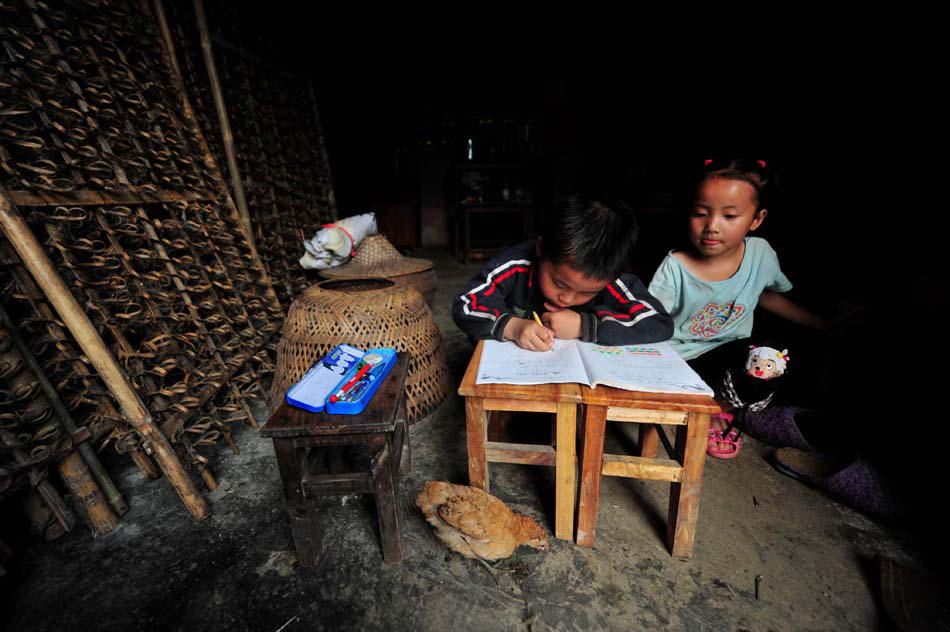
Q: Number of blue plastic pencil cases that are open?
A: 1